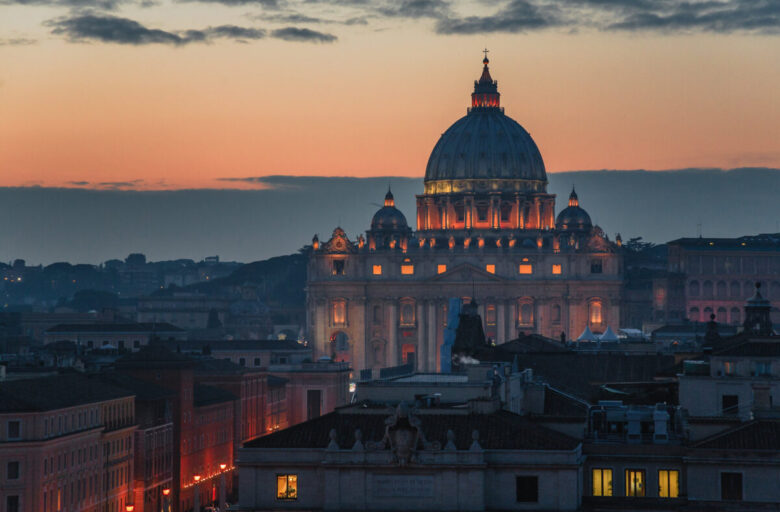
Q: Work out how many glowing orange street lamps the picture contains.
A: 4